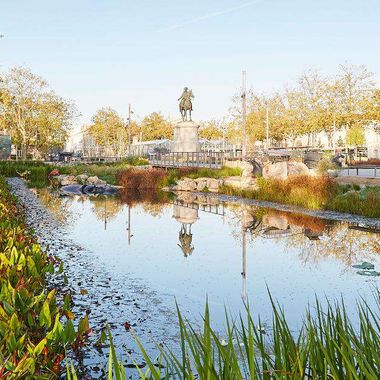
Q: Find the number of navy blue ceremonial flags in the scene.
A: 0